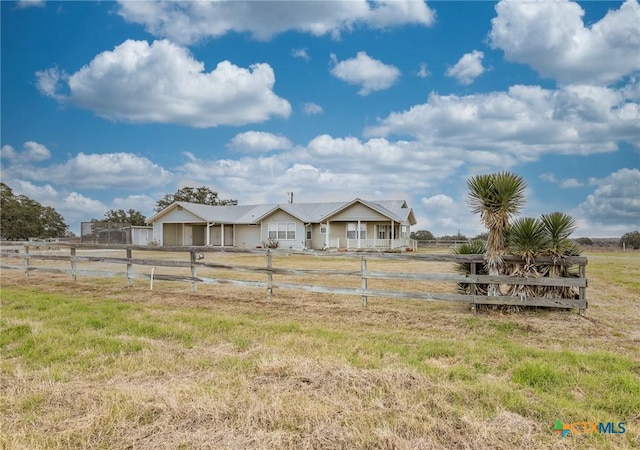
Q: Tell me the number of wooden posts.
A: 8